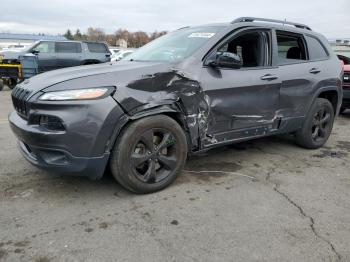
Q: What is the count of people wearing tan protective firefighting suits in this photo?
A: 0